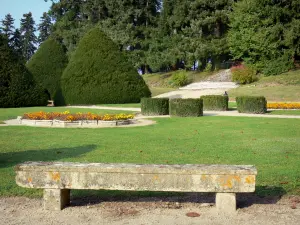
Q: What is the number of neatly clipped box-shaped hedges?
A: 4